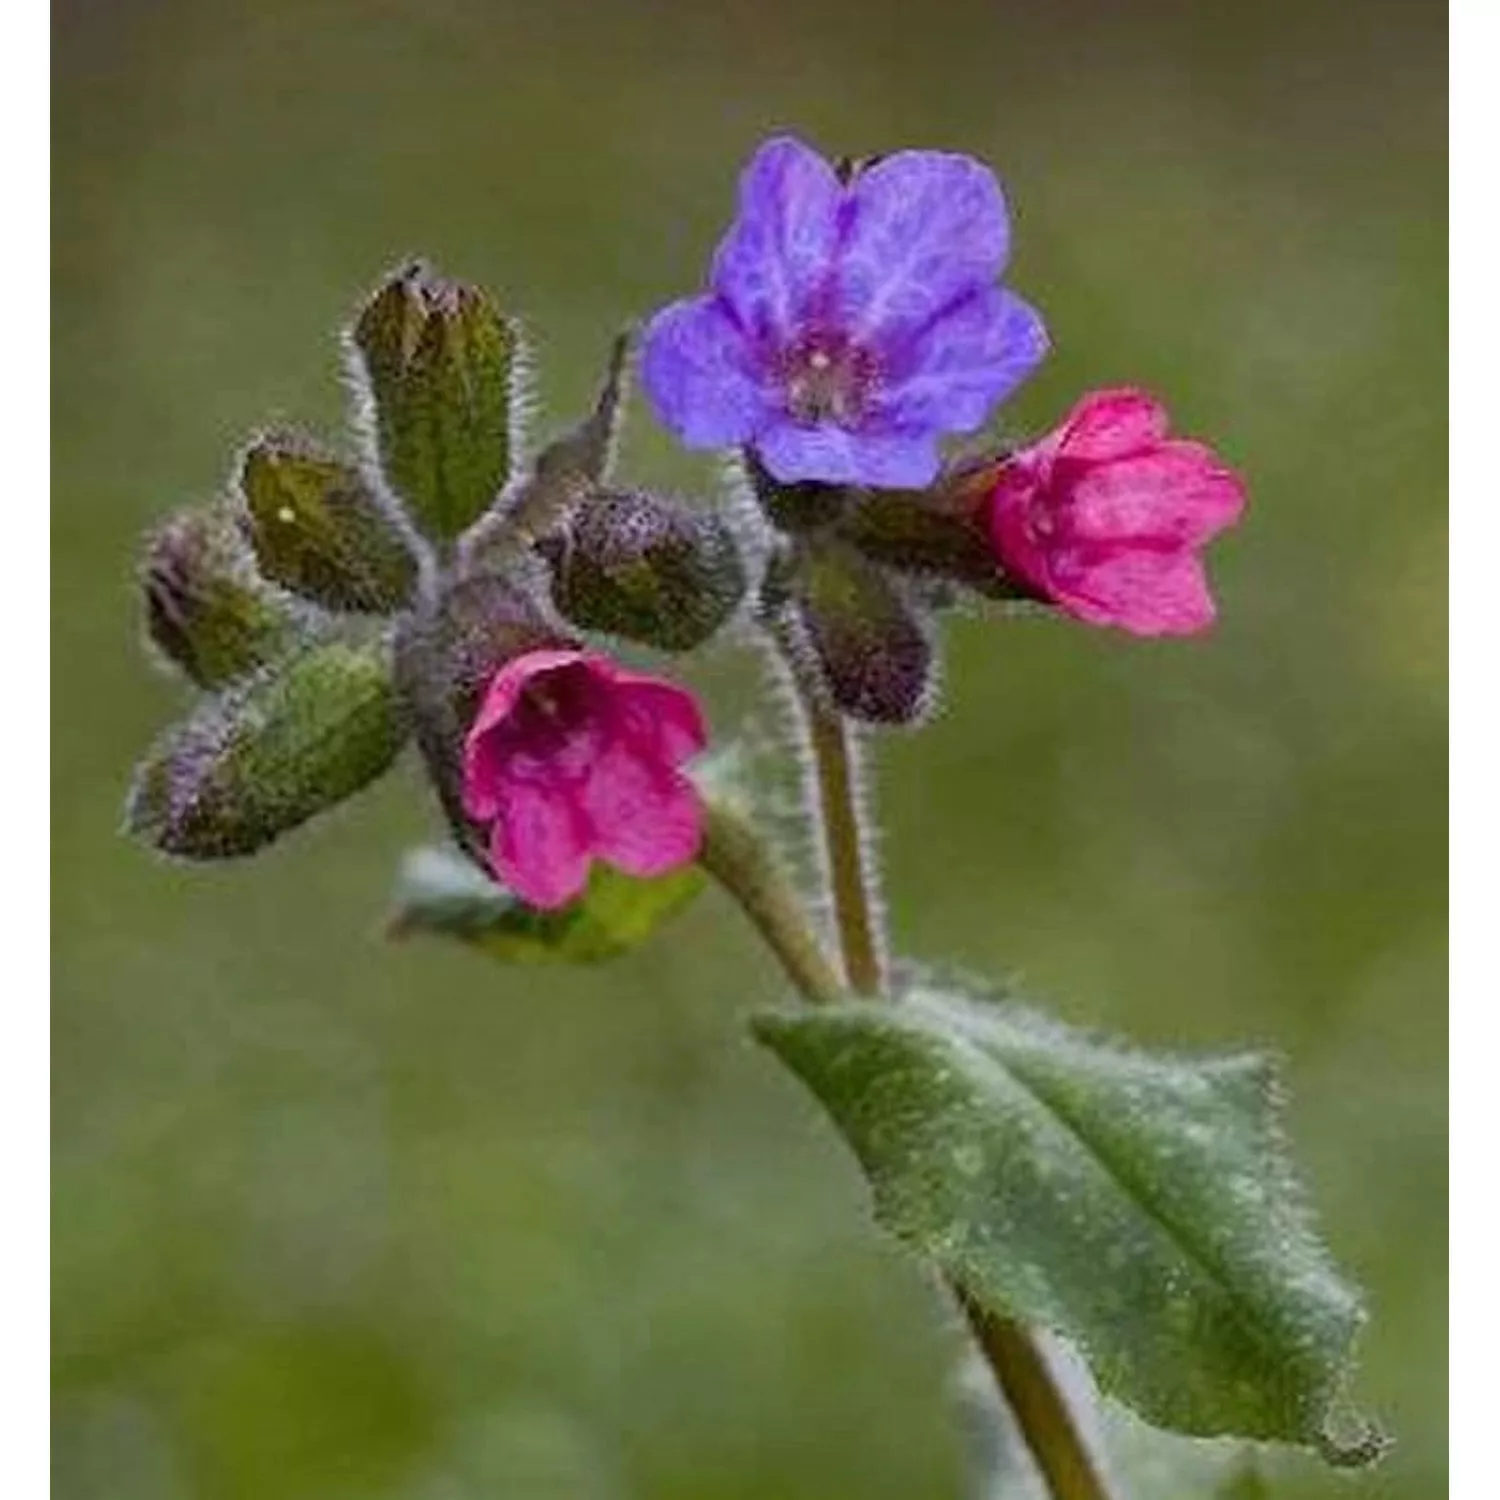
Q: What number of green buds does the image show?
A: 6